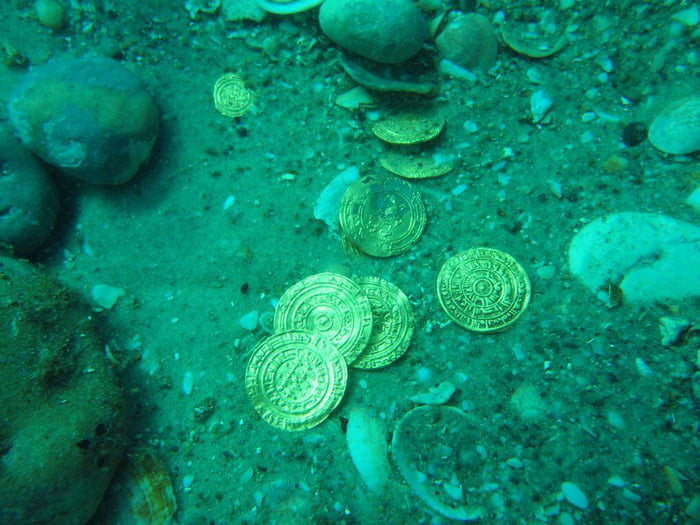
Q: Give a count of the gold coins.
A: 8